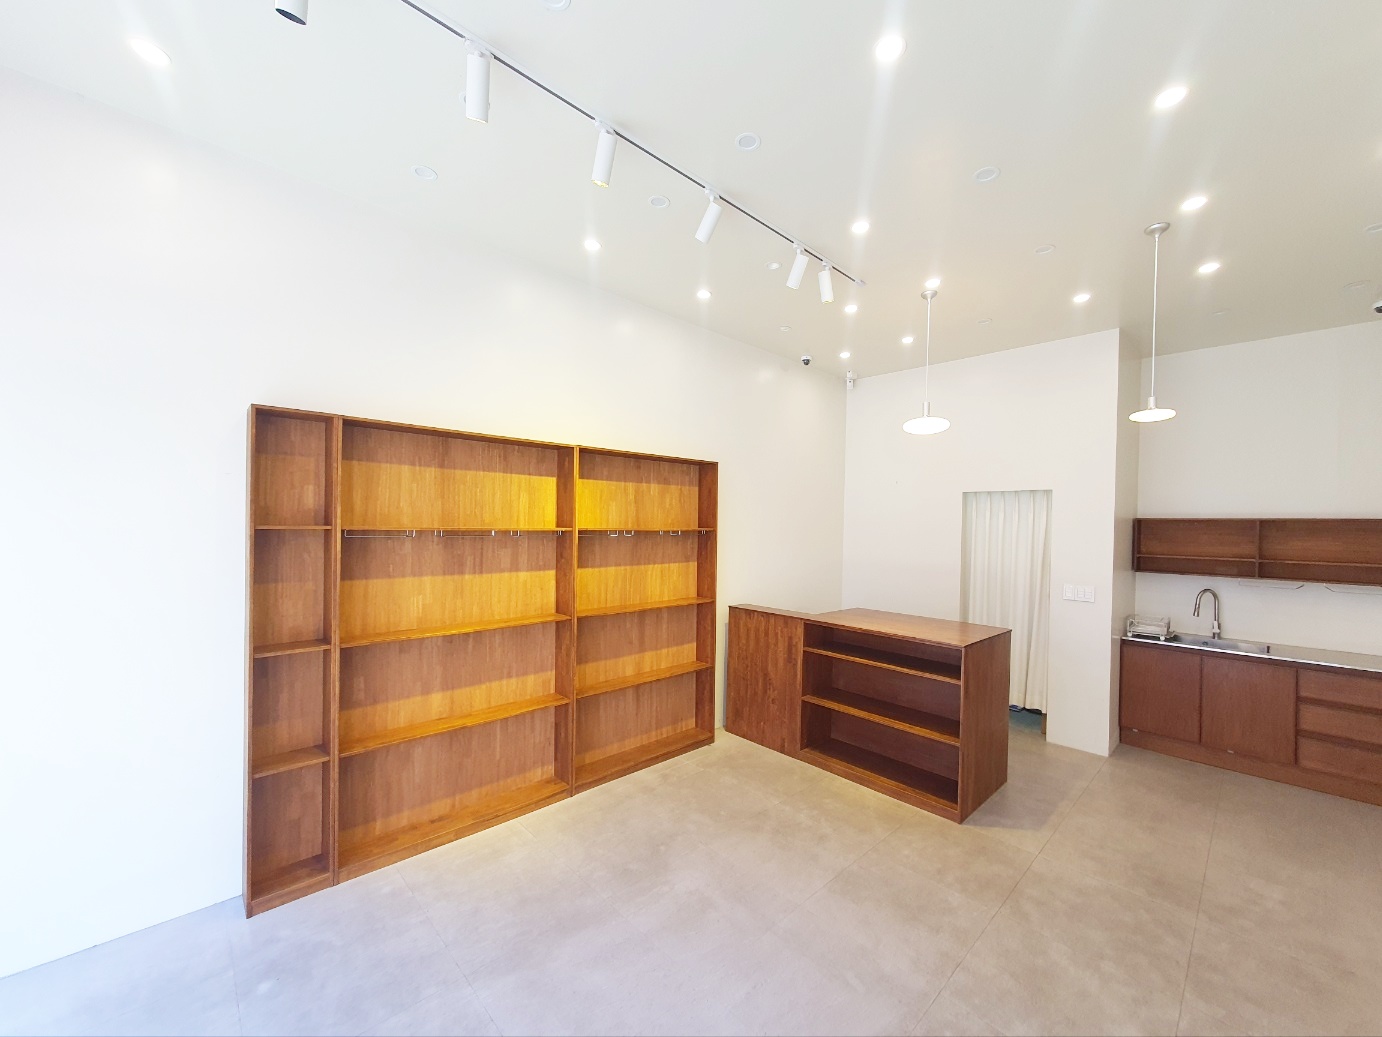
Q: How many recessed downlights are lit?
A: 13